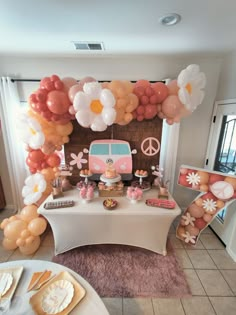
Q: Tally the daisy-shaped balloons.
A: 4